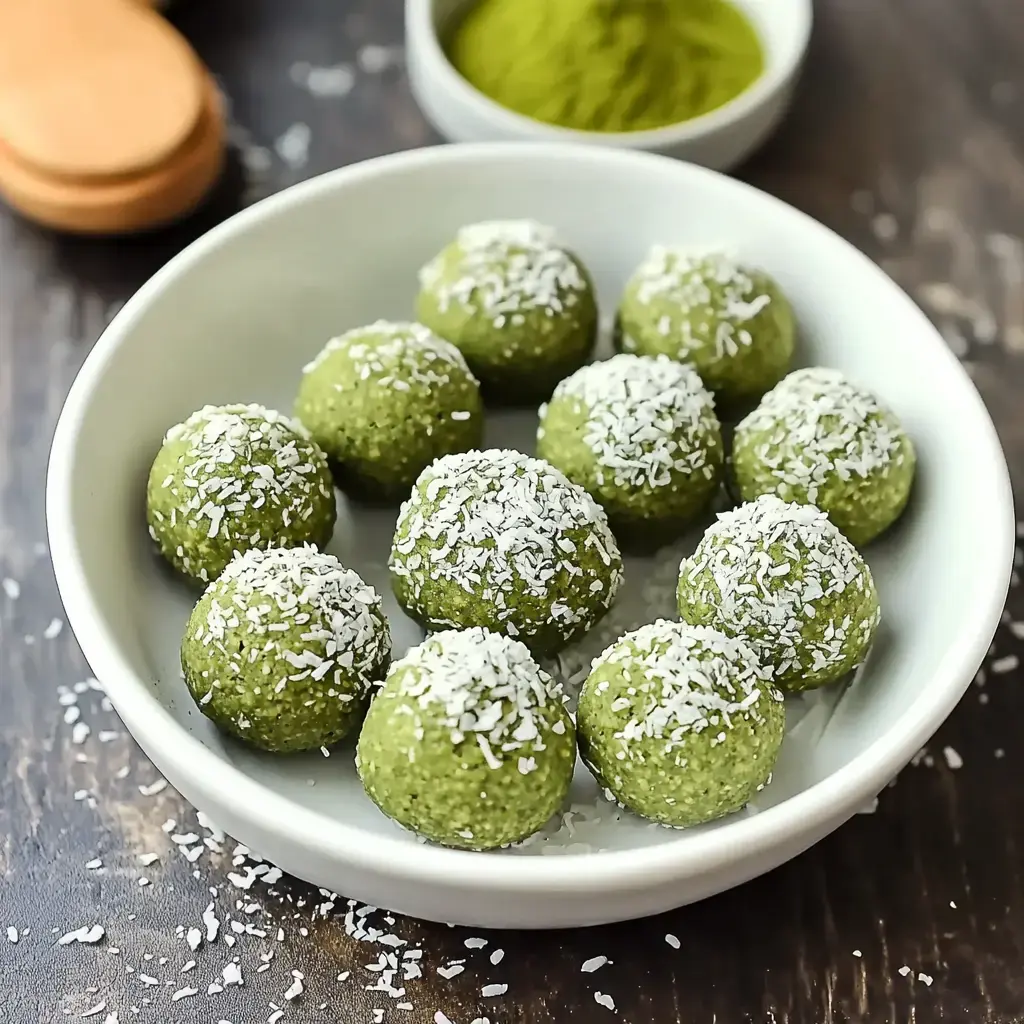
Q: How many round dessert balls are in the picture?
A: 11